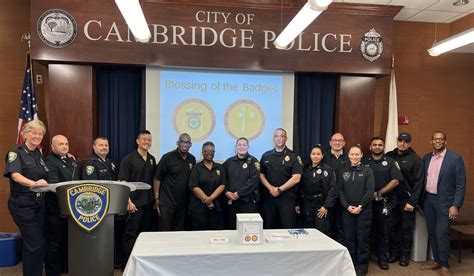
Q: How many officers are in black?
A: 13